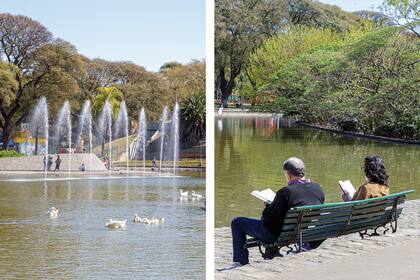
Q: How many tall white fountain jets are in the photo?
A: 8